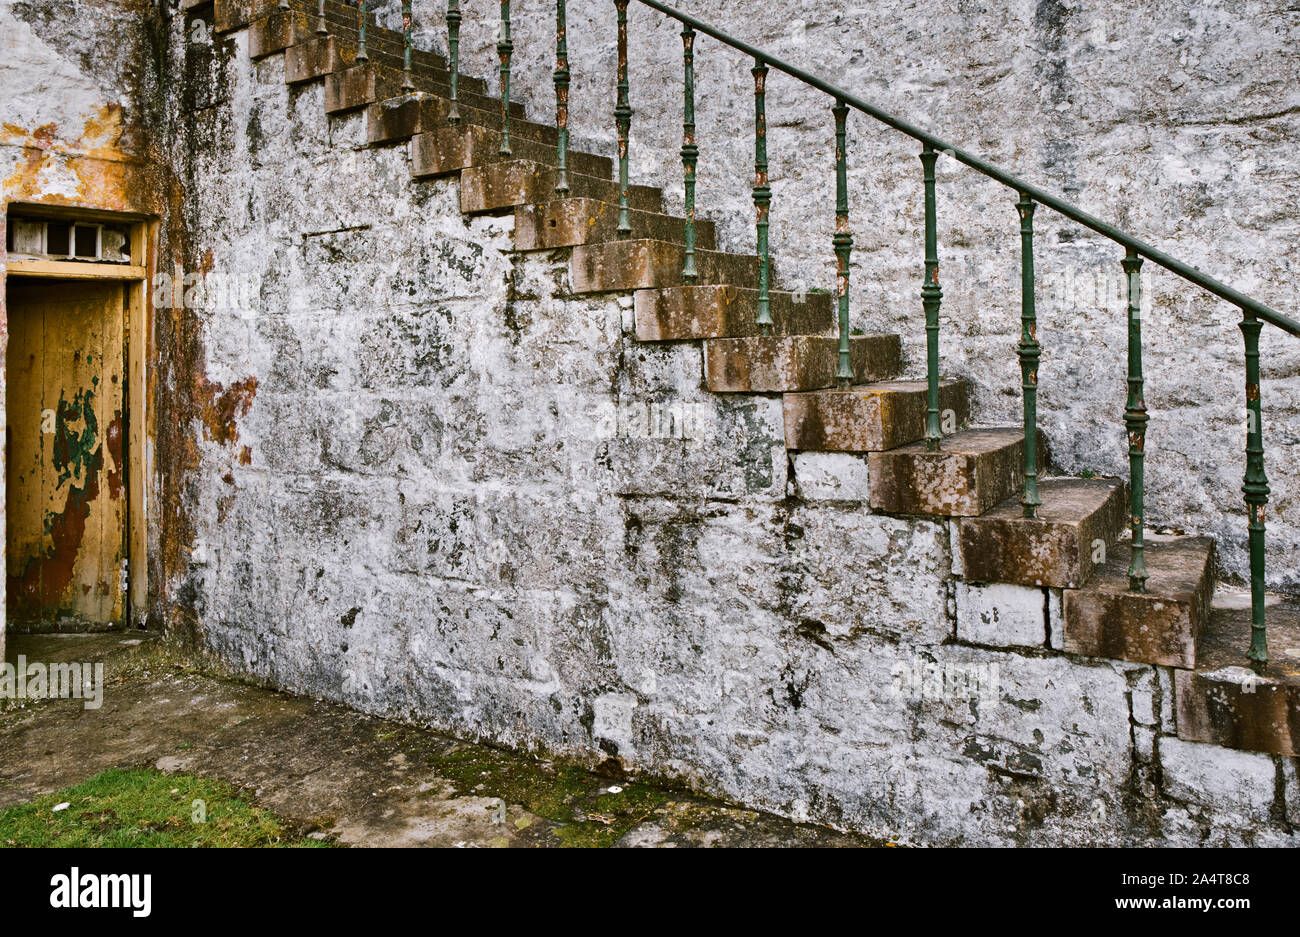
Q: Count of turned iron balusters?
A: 15